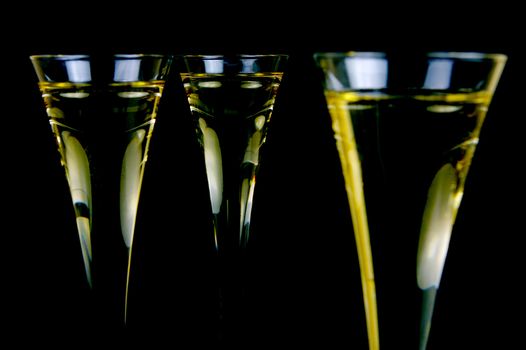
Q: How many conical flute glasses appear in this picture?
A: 3